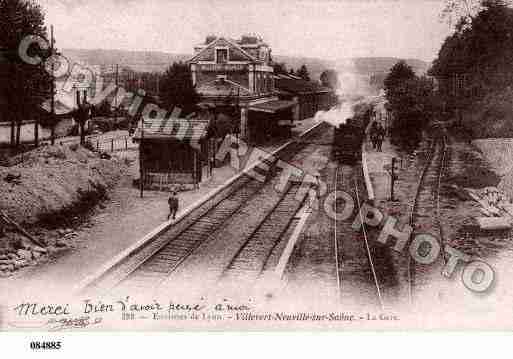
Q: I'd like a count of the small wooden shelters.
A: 1